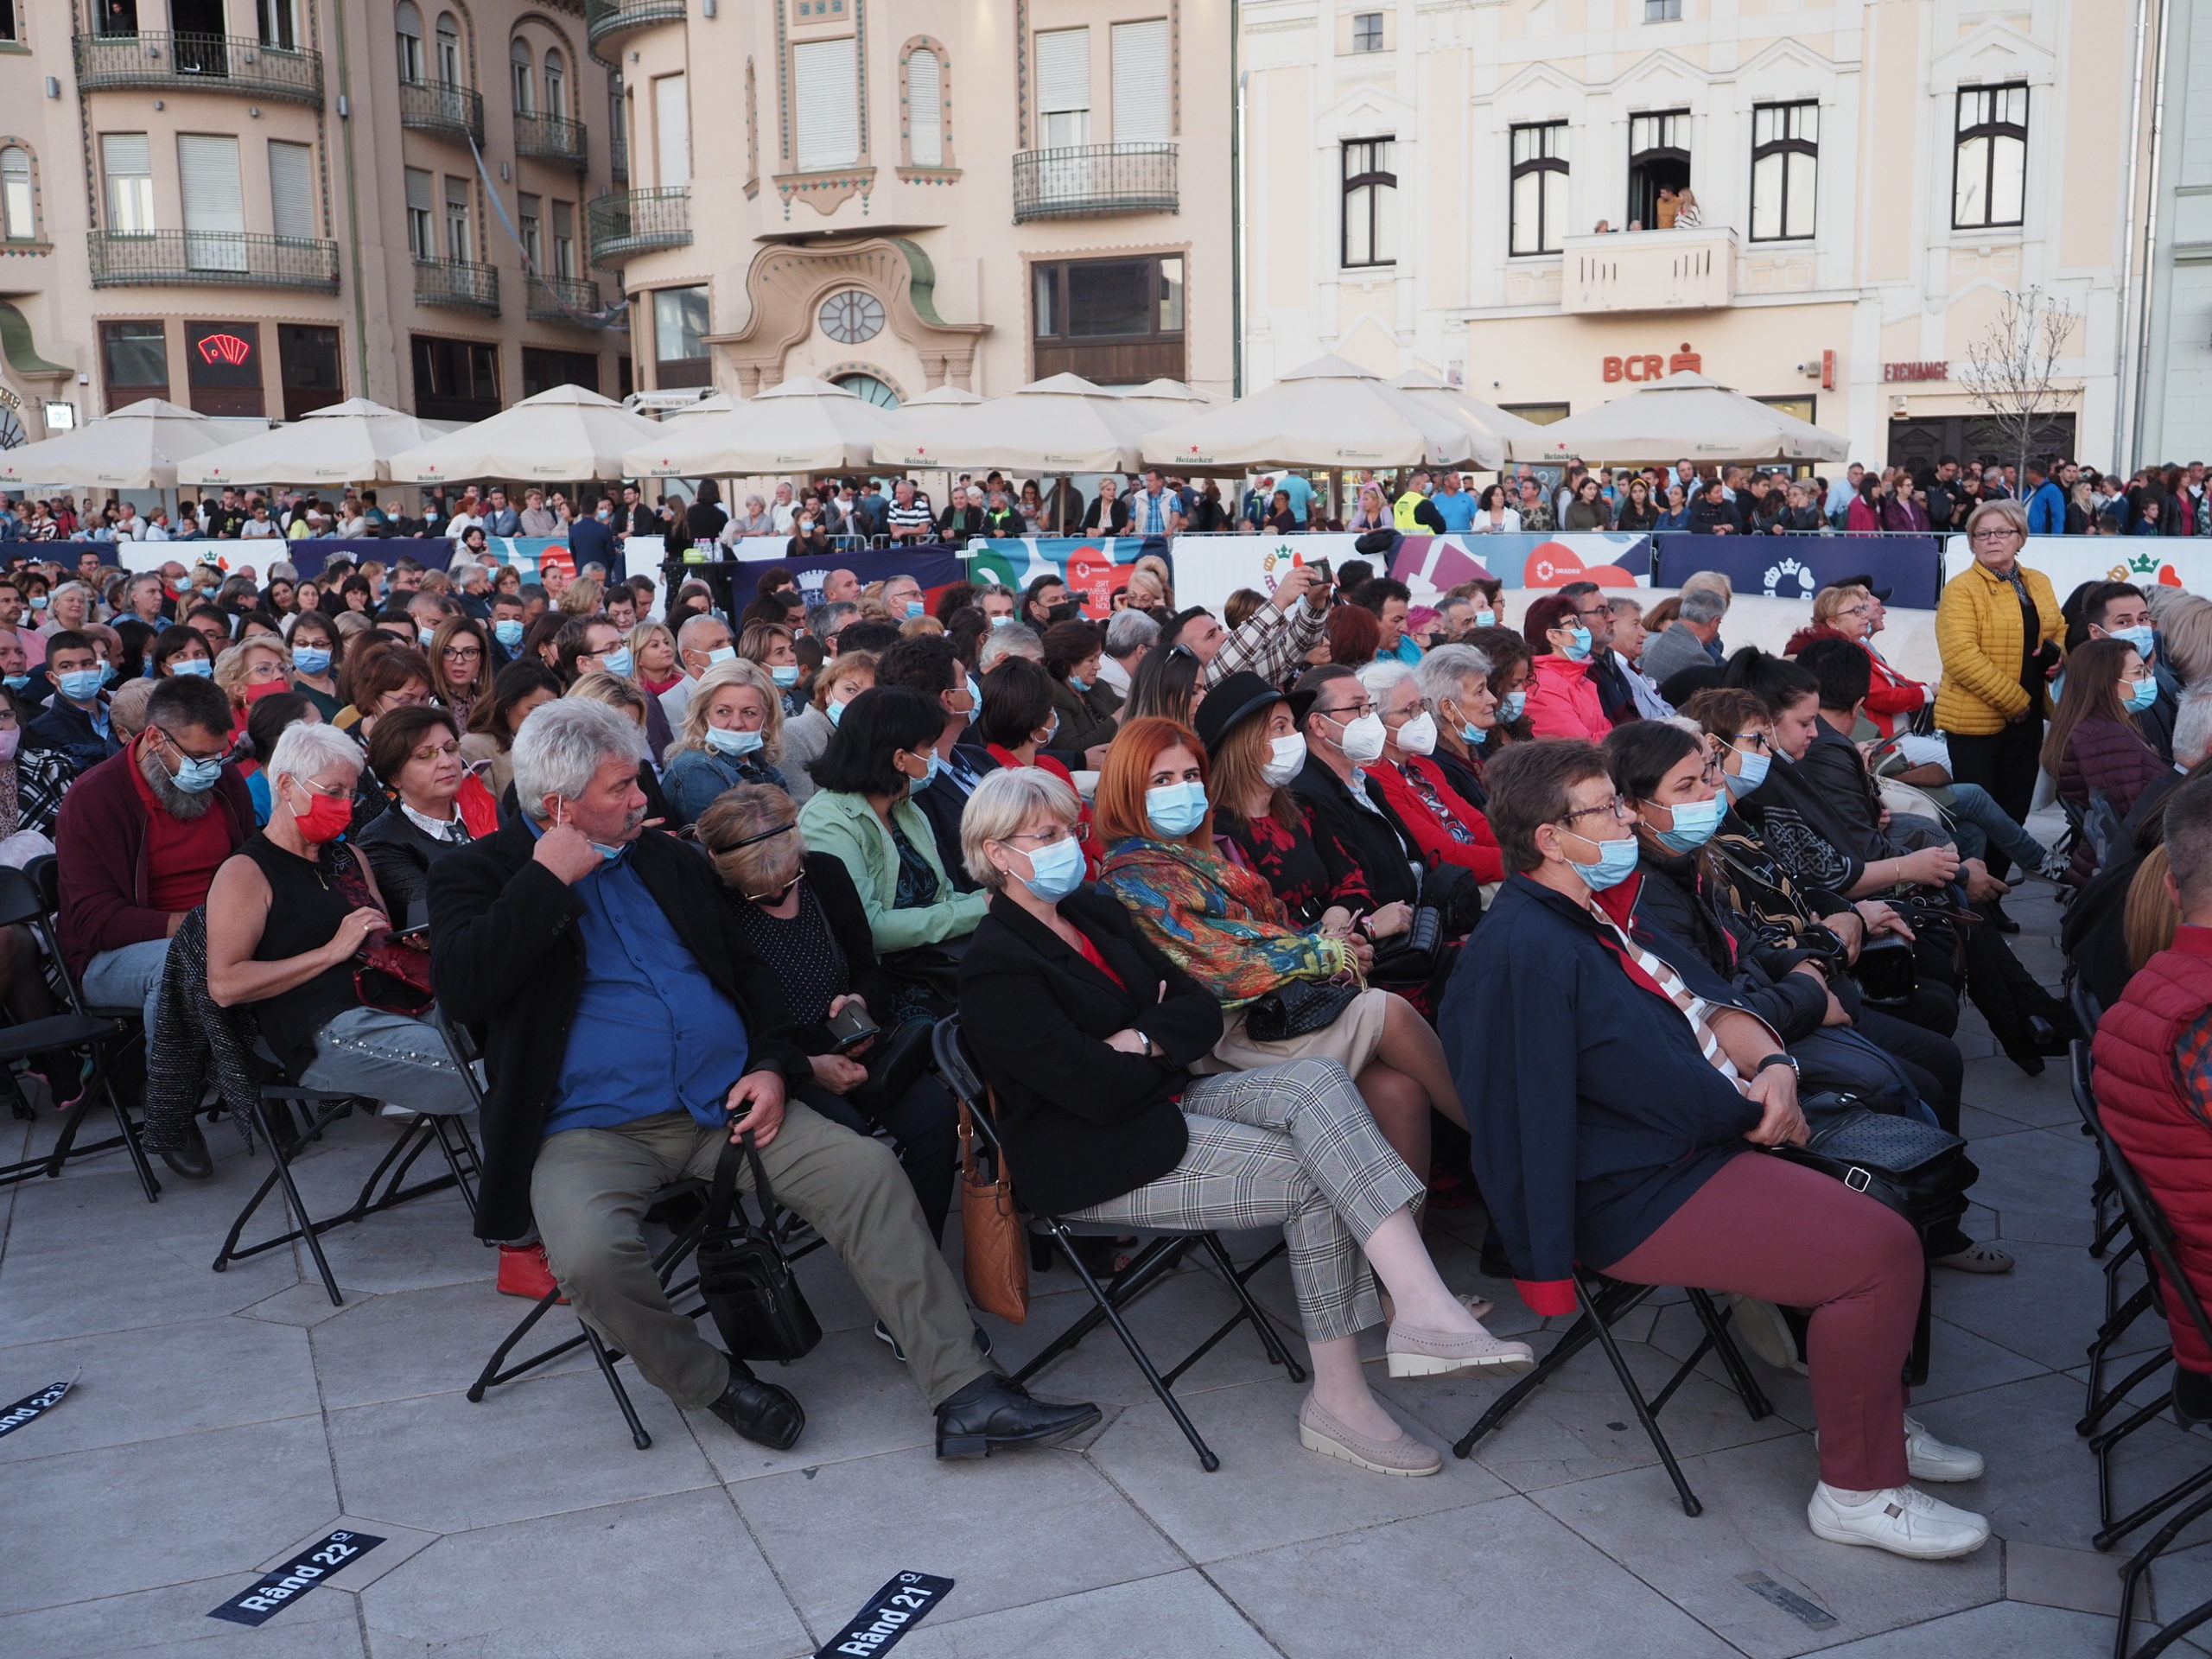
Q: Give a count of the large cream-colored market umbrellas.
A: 11